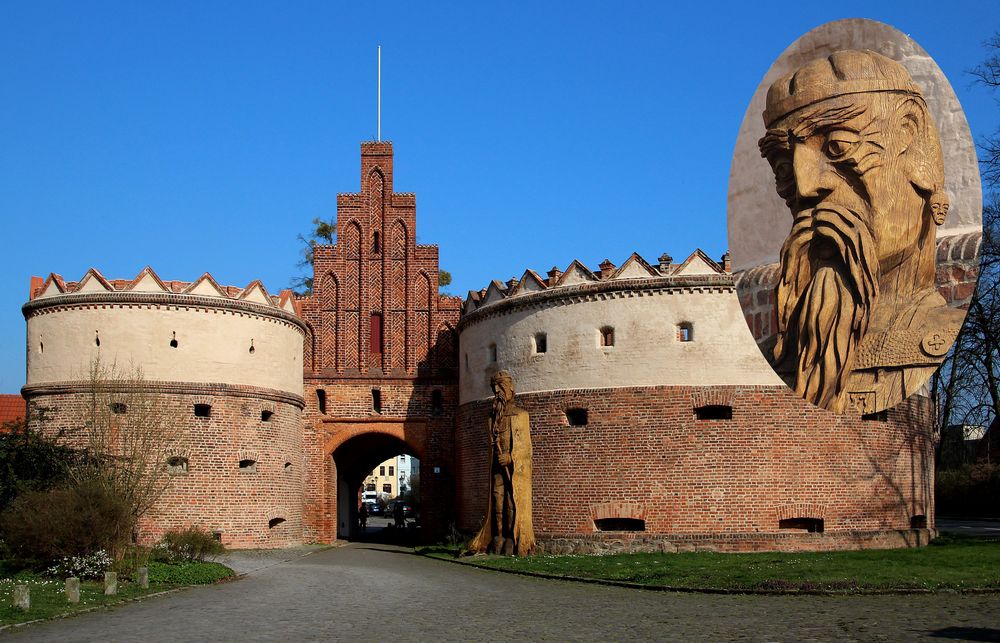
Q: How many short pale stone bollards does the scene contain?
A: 4